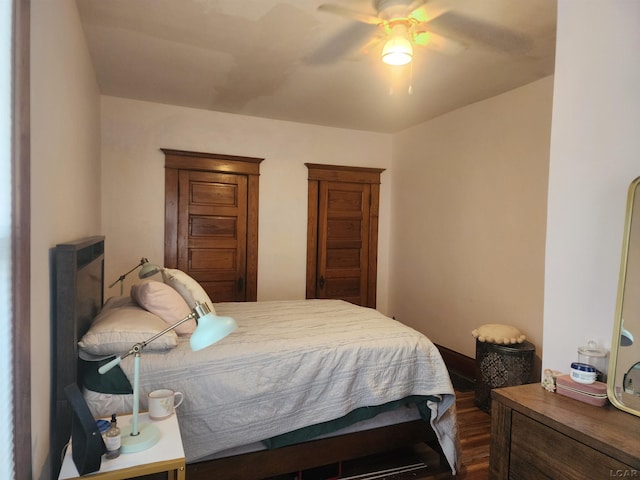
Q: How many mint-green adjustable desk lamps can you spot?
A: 2